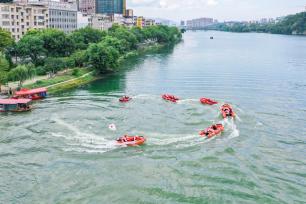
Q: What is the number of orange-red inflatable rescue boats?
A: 6